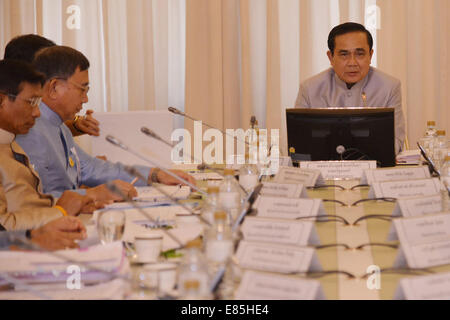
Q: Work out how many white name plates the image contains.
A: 13